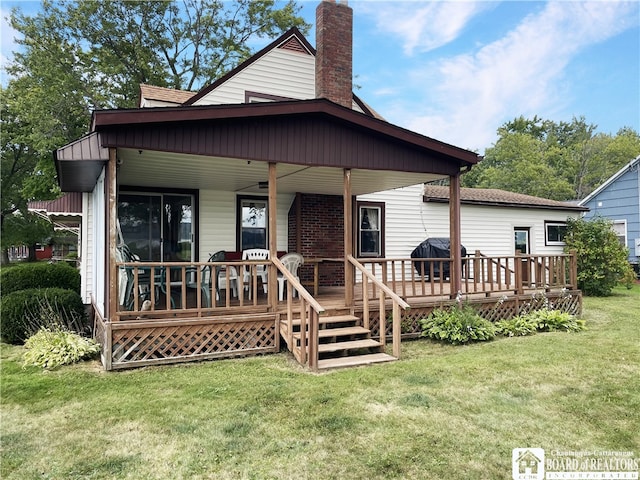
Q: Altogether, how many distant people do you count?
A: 0